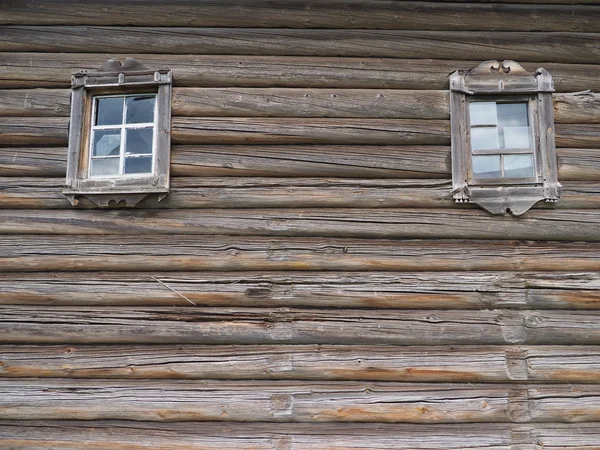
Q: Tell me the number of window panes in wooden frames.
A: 12